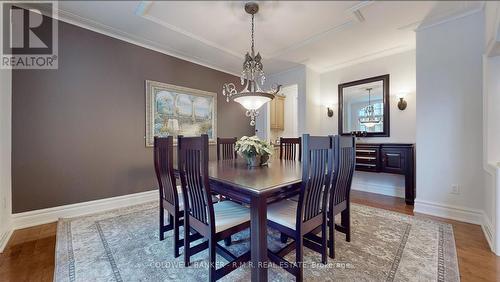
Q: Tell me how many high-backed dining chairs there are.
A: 6